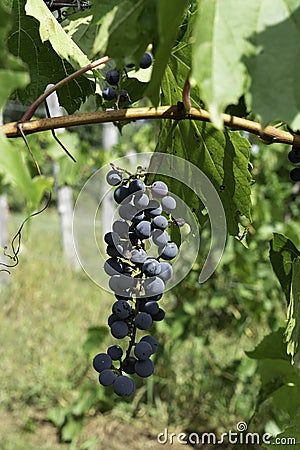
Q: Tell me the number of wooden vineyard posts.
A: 3